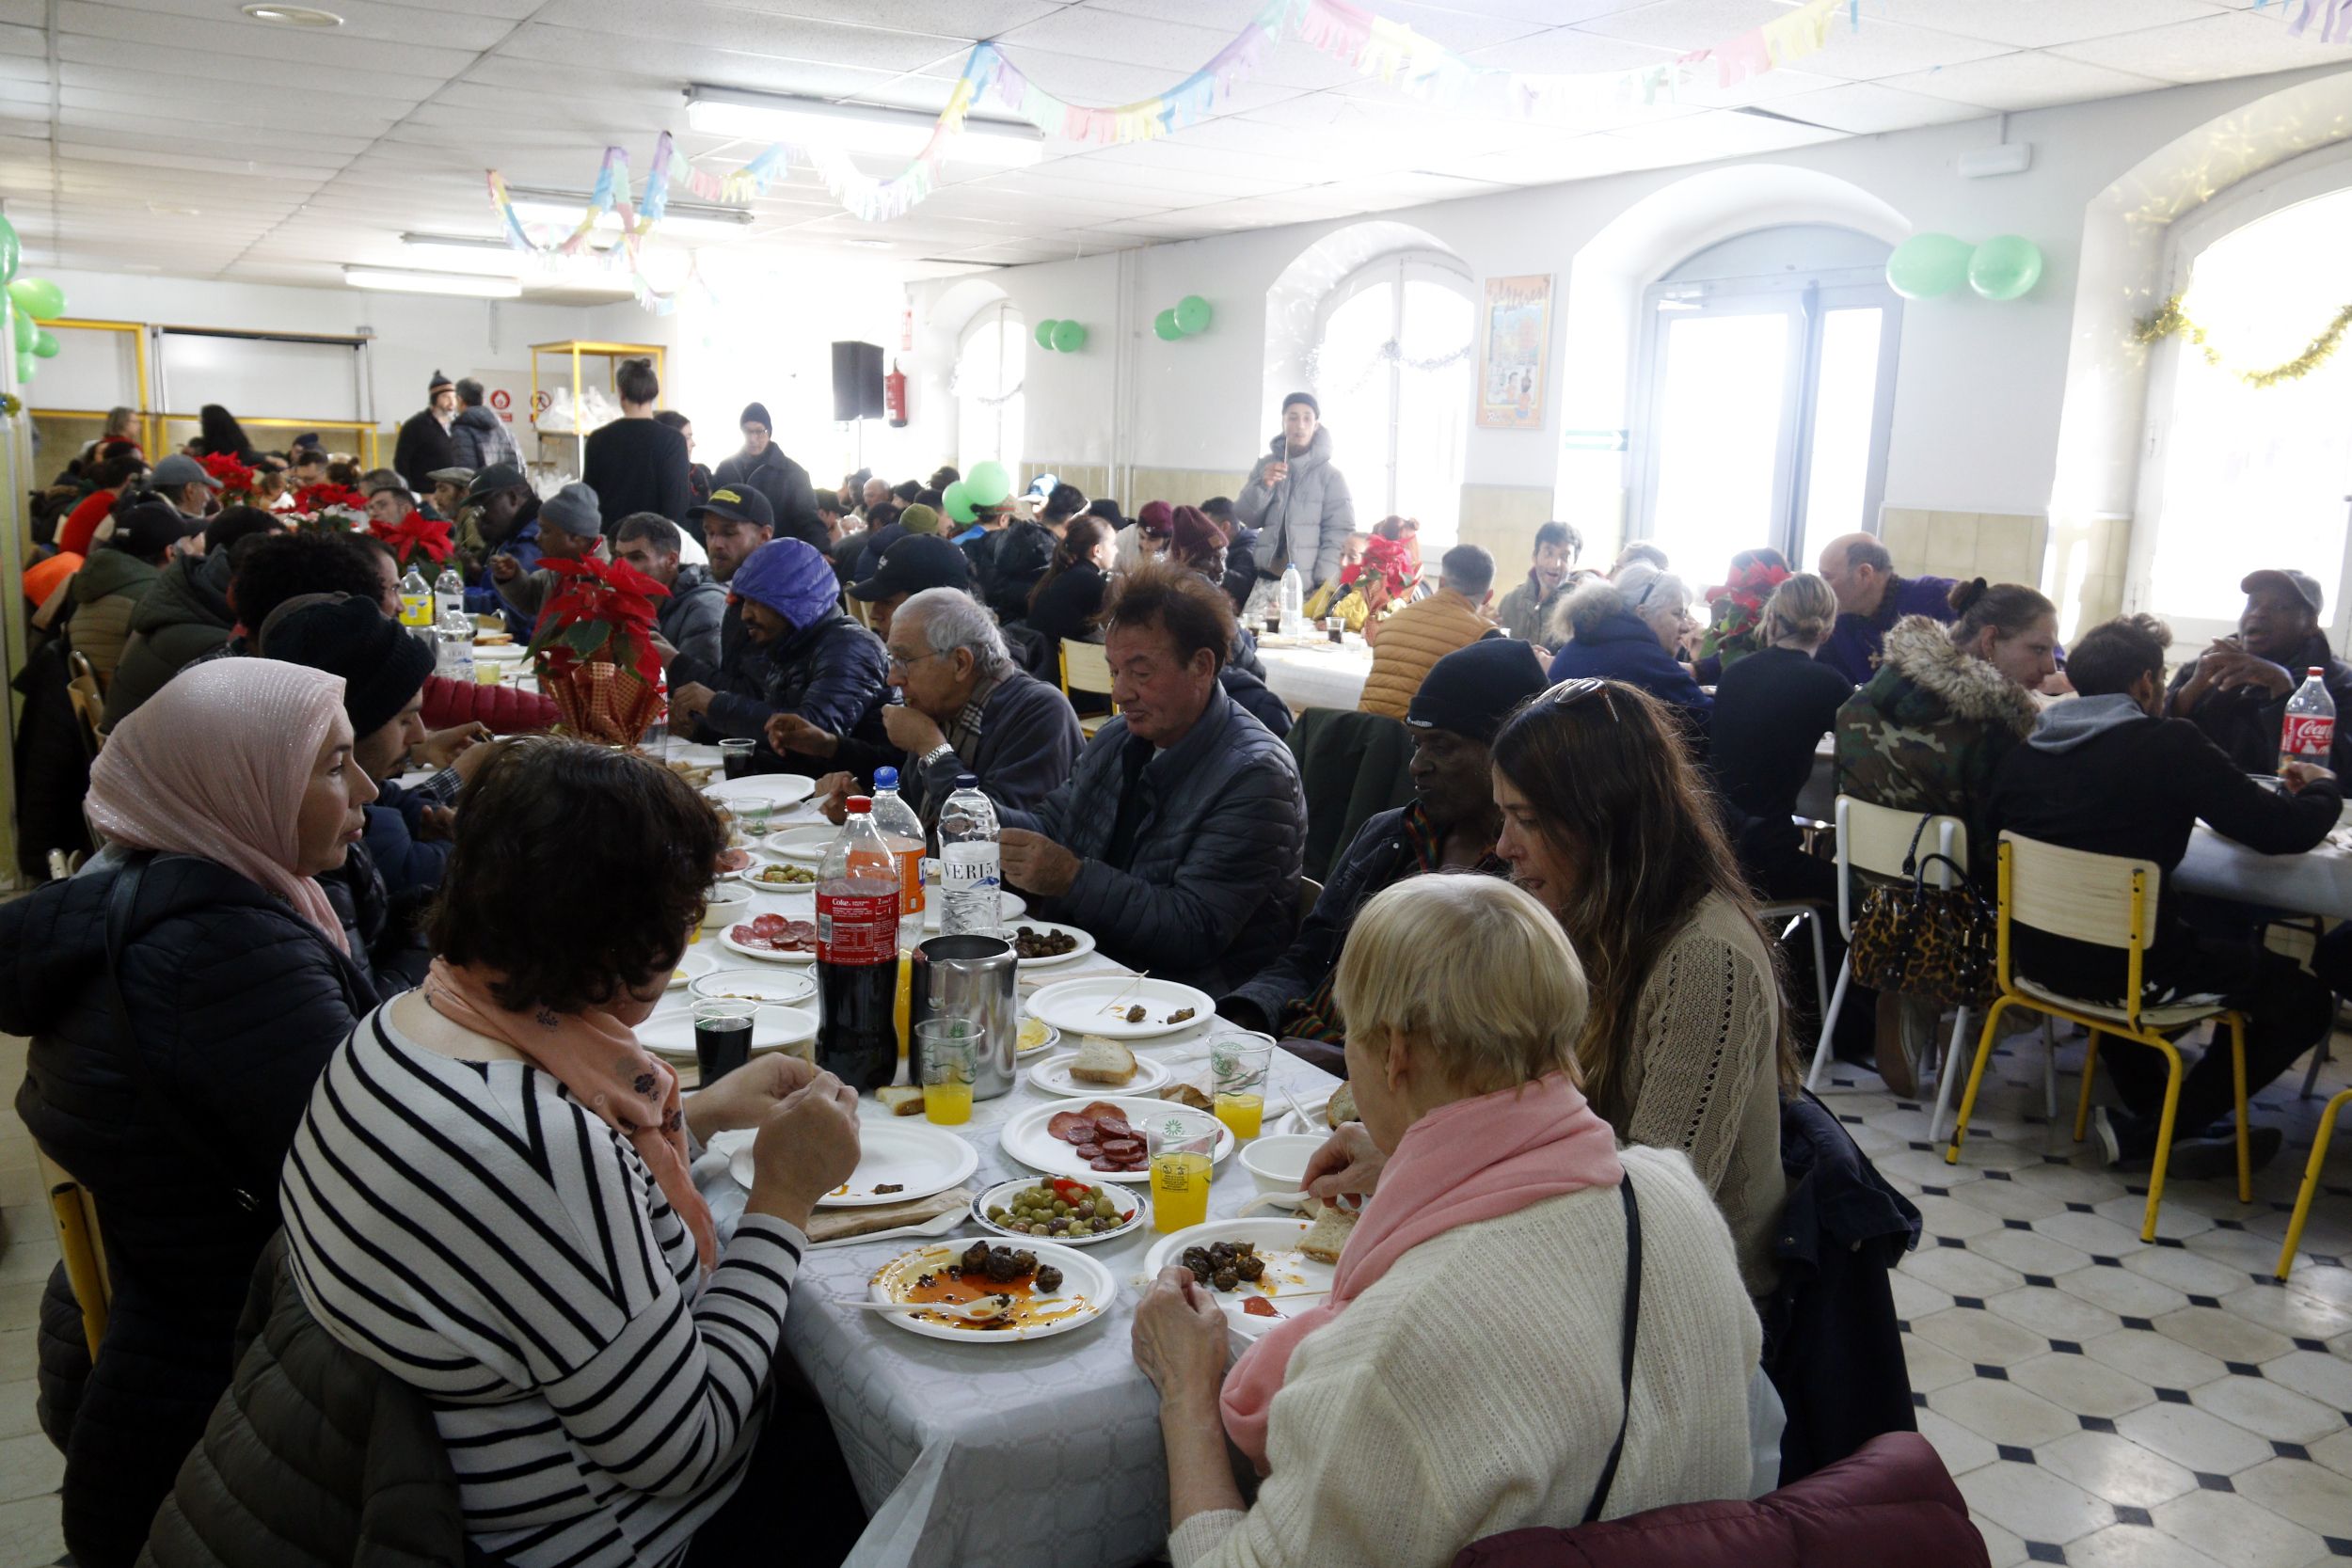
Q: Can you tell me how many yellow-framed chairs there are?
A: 4